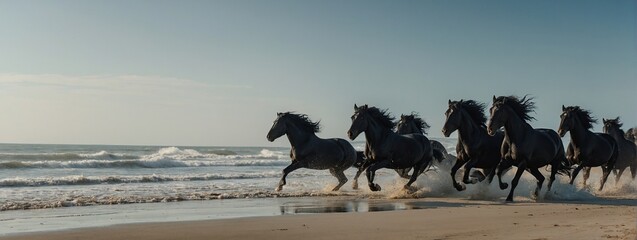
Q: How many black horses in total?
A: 7